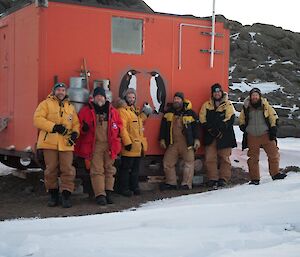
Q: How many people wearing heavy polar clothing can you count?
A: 6